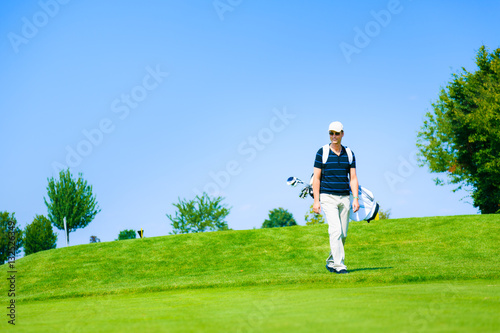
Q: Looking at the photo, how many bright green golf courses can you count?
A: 1